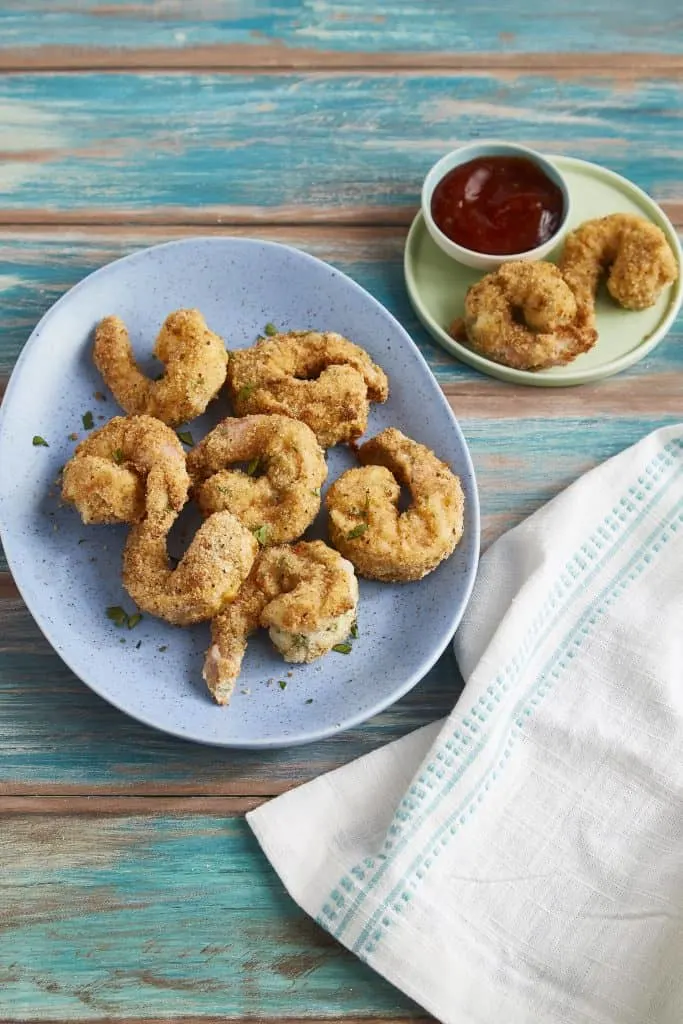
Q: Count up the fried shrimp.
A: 9